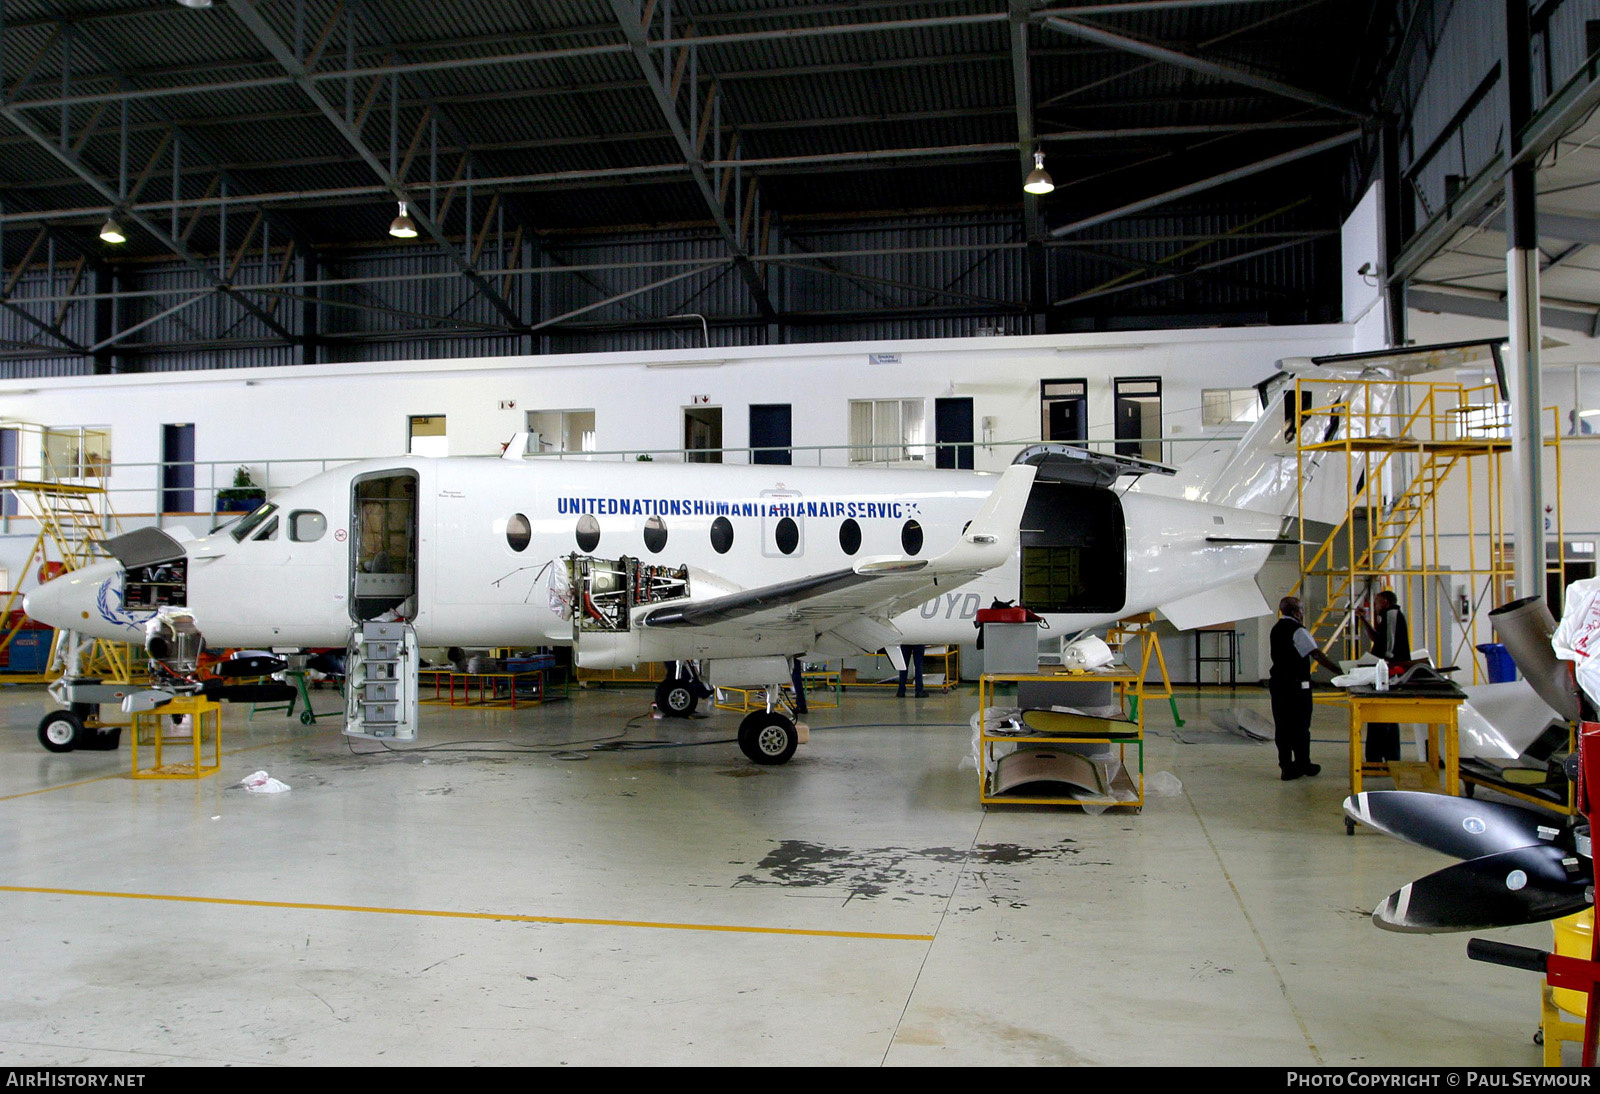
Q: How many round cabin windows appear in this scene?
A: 8